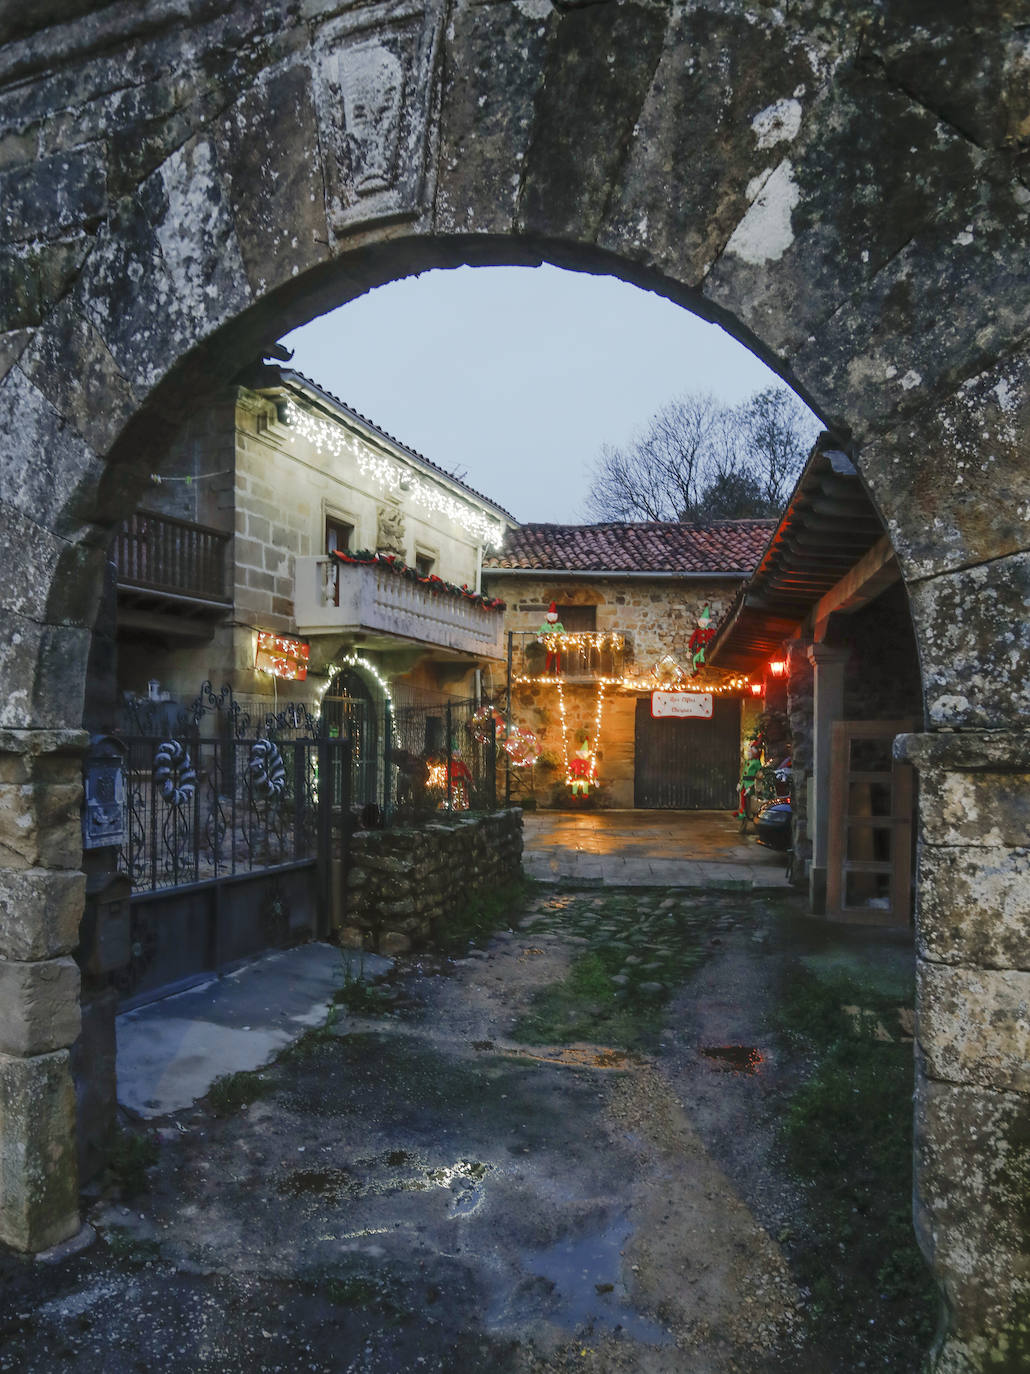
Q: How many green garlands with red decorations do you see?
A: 1